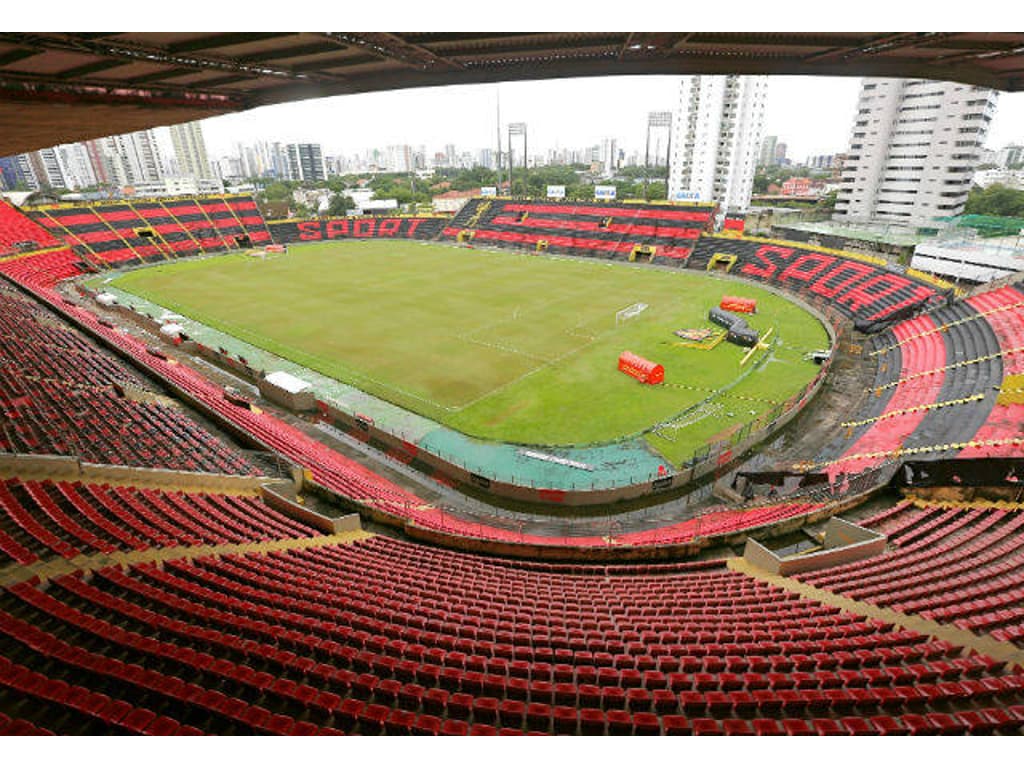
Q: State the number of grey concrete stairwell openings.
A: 2